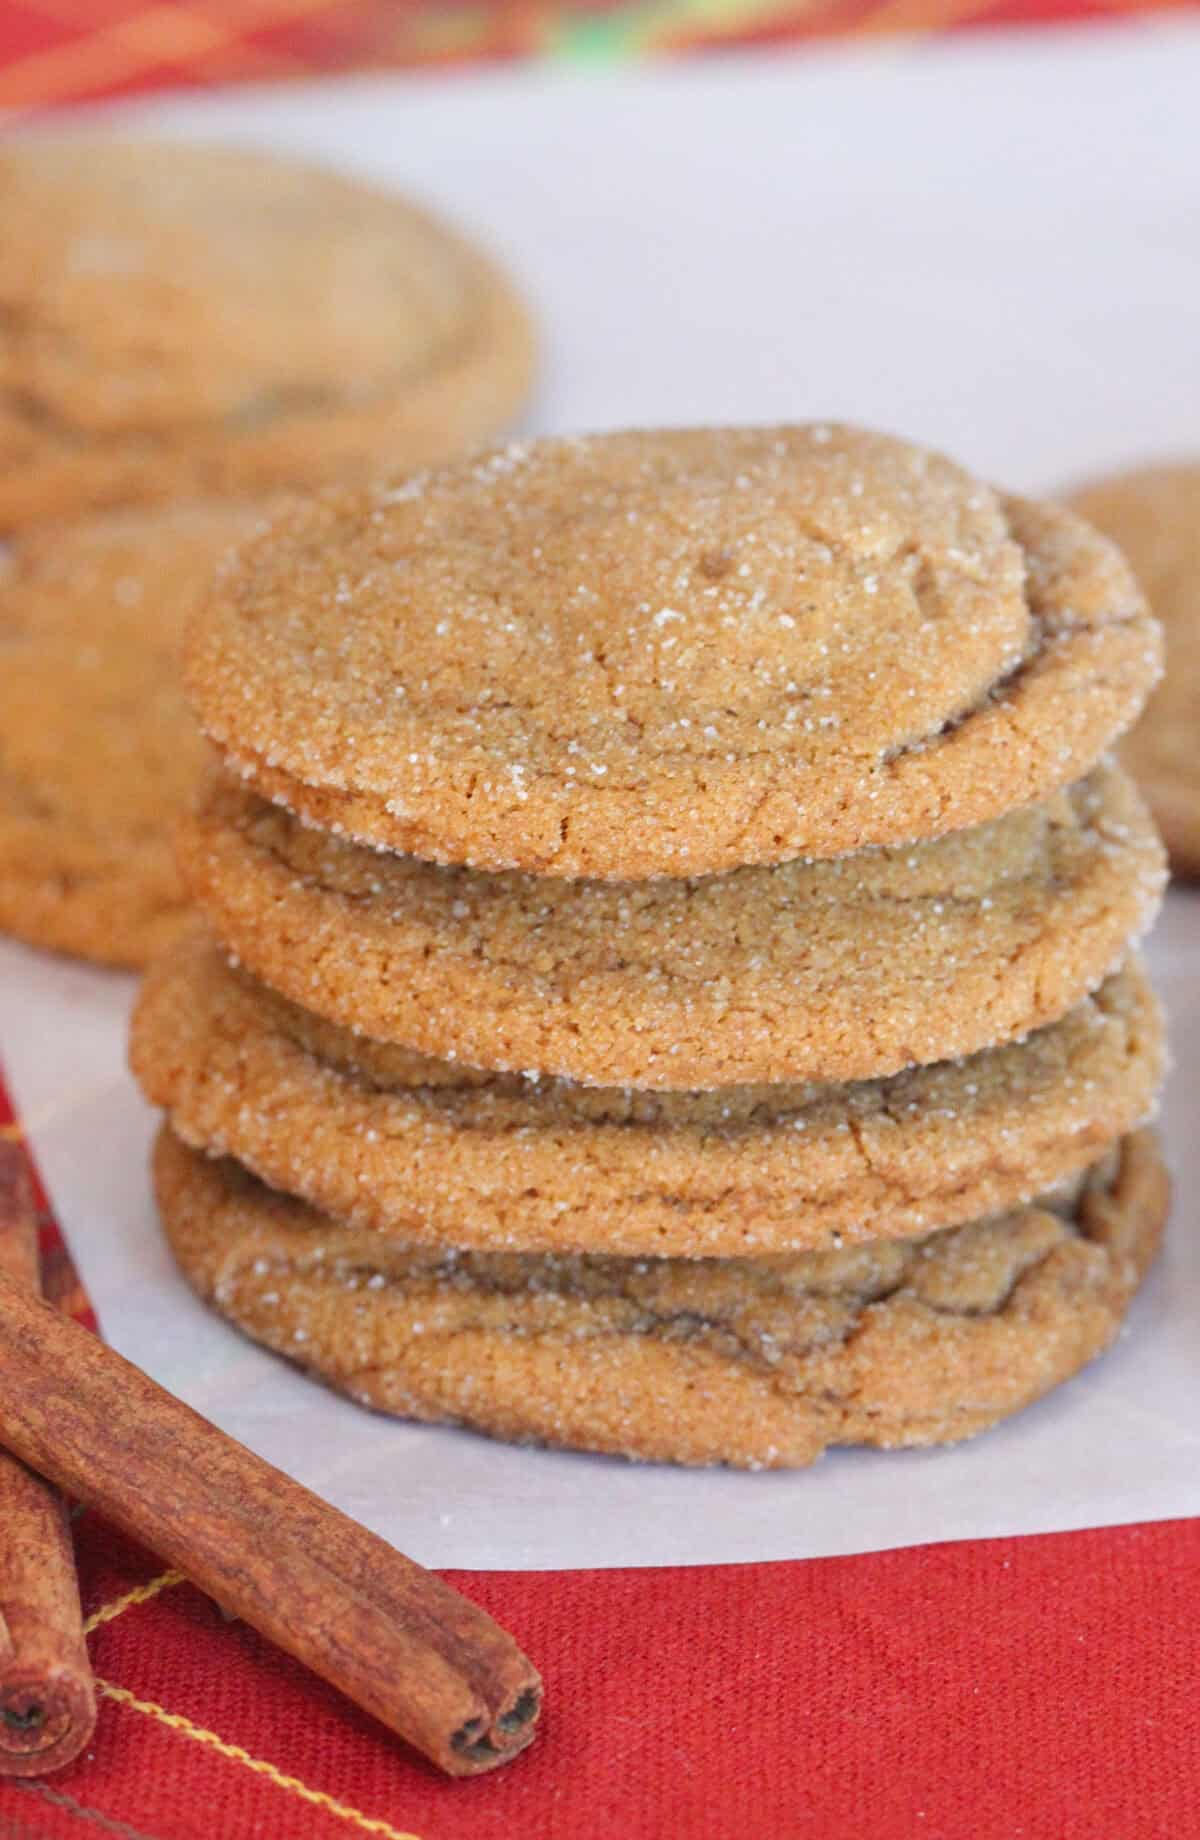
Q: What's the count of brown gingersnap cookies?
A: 7